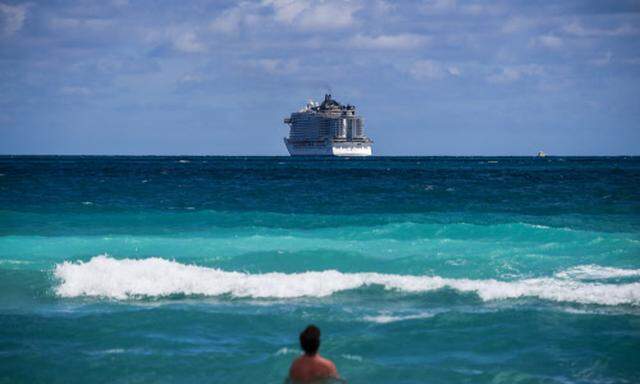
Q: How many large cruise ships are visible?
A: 1